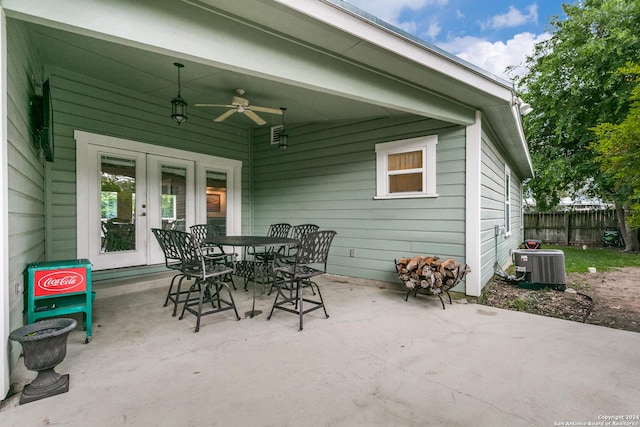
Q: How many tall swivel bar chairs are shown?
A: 6